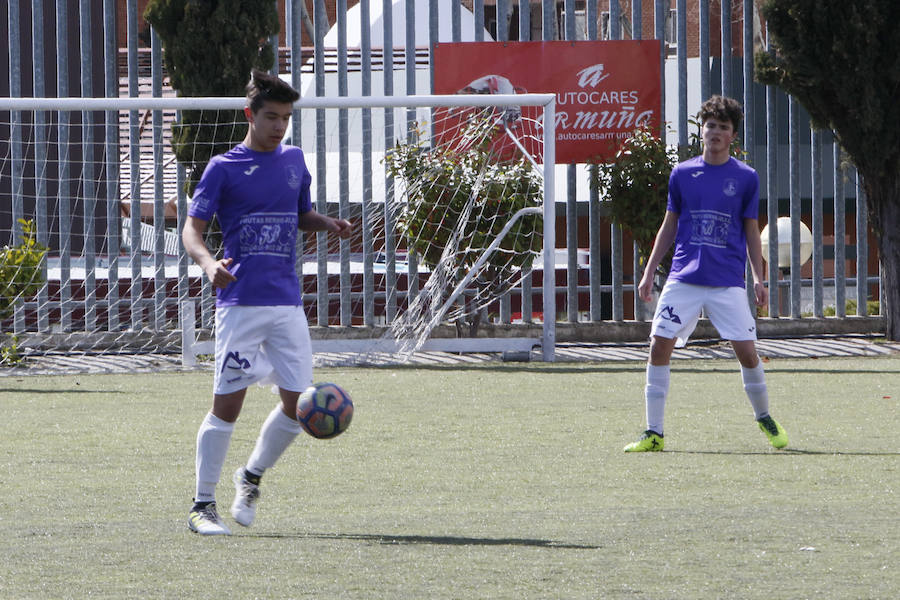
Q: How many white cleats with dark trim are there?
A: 2